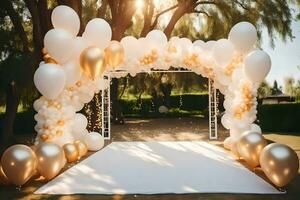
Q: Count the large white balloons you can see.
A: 6